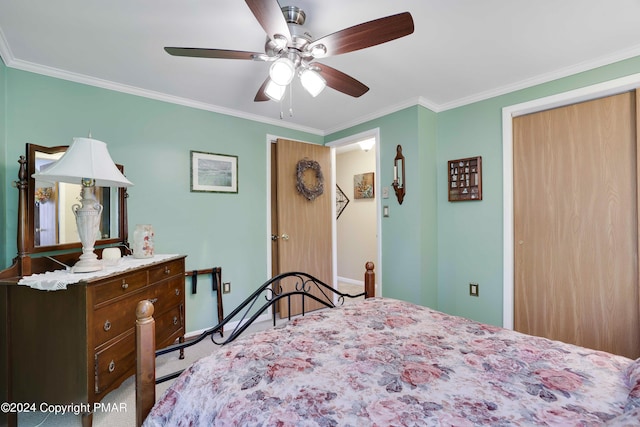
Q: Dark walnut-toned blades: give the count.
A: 5